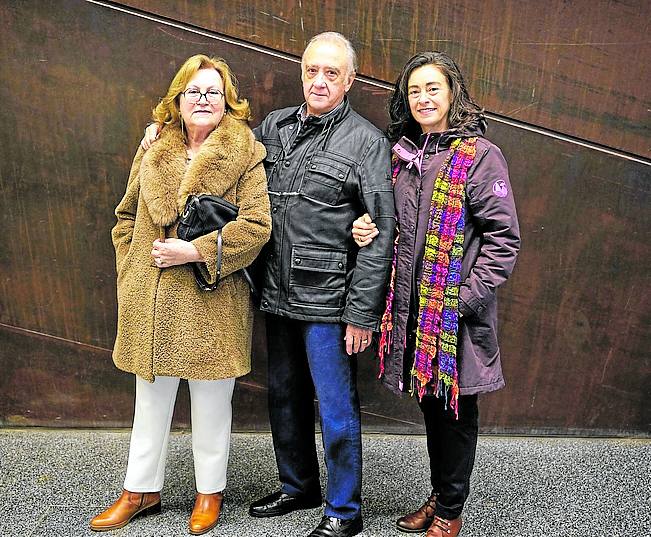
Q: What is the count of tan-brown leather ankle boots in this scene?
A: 2